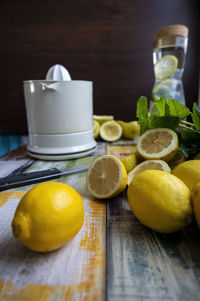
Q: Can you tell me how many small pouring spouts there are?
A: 1